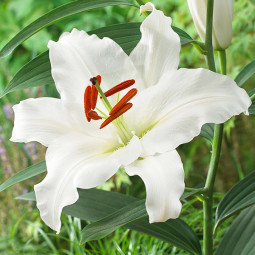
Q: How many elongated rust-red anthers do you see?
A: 6